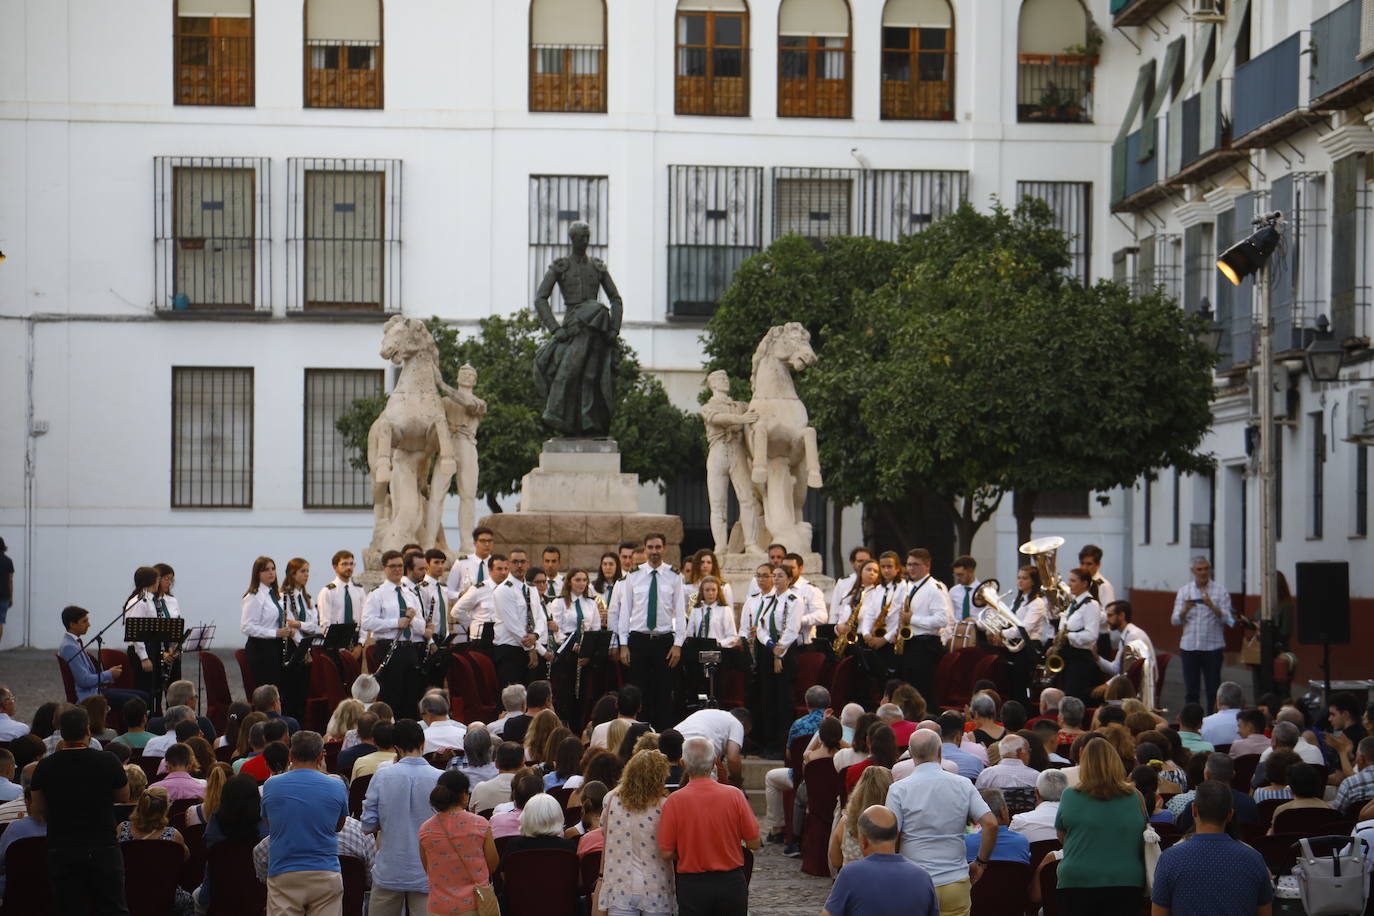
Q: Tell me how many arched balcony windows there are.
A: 7